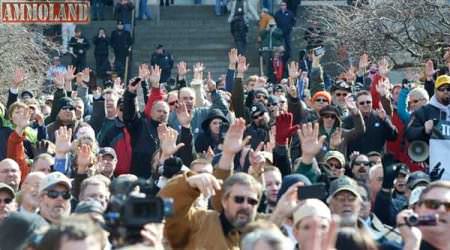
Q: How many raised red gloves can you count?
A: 1